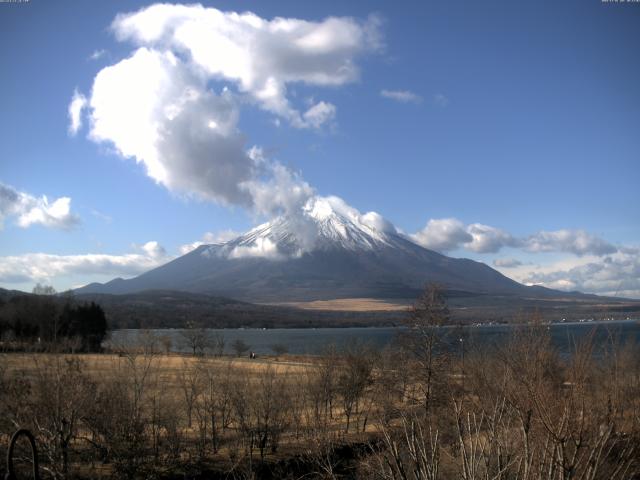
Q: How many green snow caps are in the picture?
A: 0